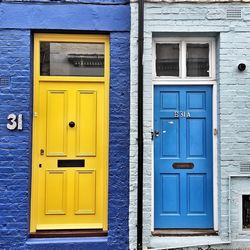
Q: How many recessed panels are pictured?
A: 10